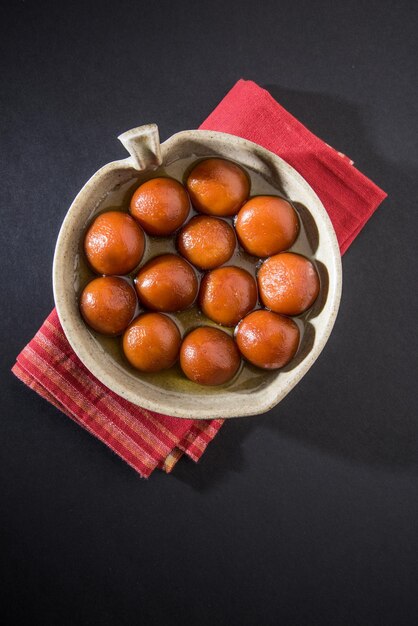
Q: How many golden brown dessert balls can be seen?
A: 12